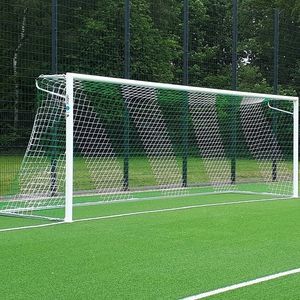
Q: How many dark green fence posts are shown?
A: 5